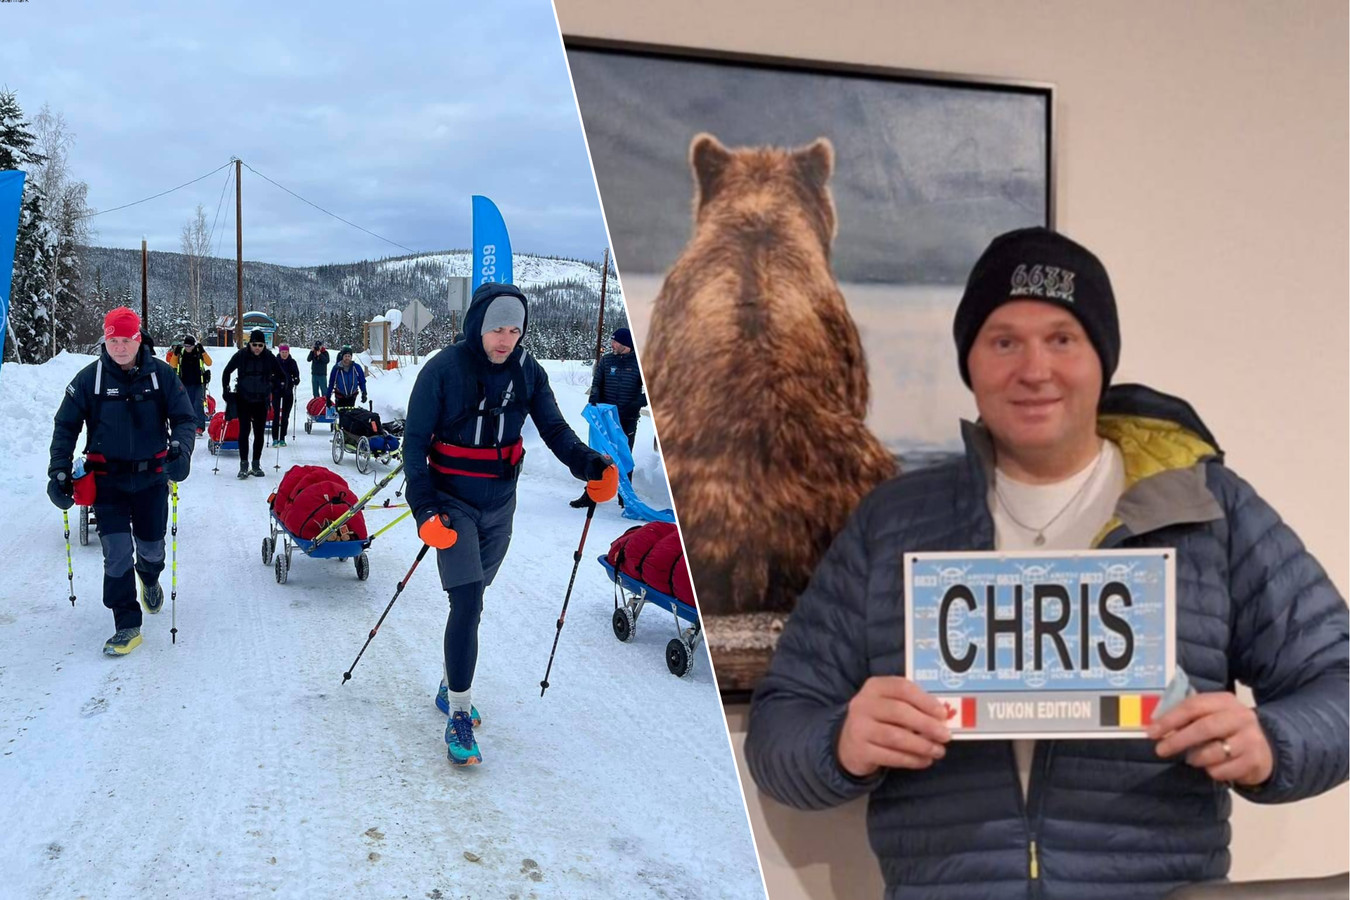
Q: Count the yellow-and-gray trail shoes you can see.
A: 2